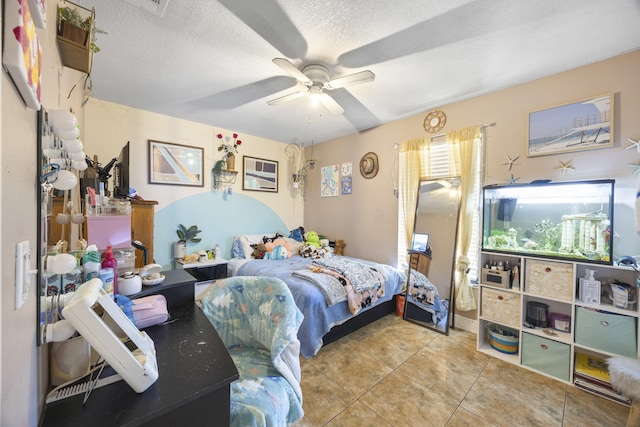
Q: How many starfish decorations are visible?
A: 5